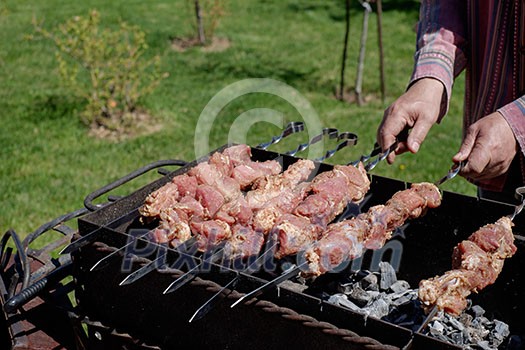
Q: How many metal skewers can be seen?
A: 7